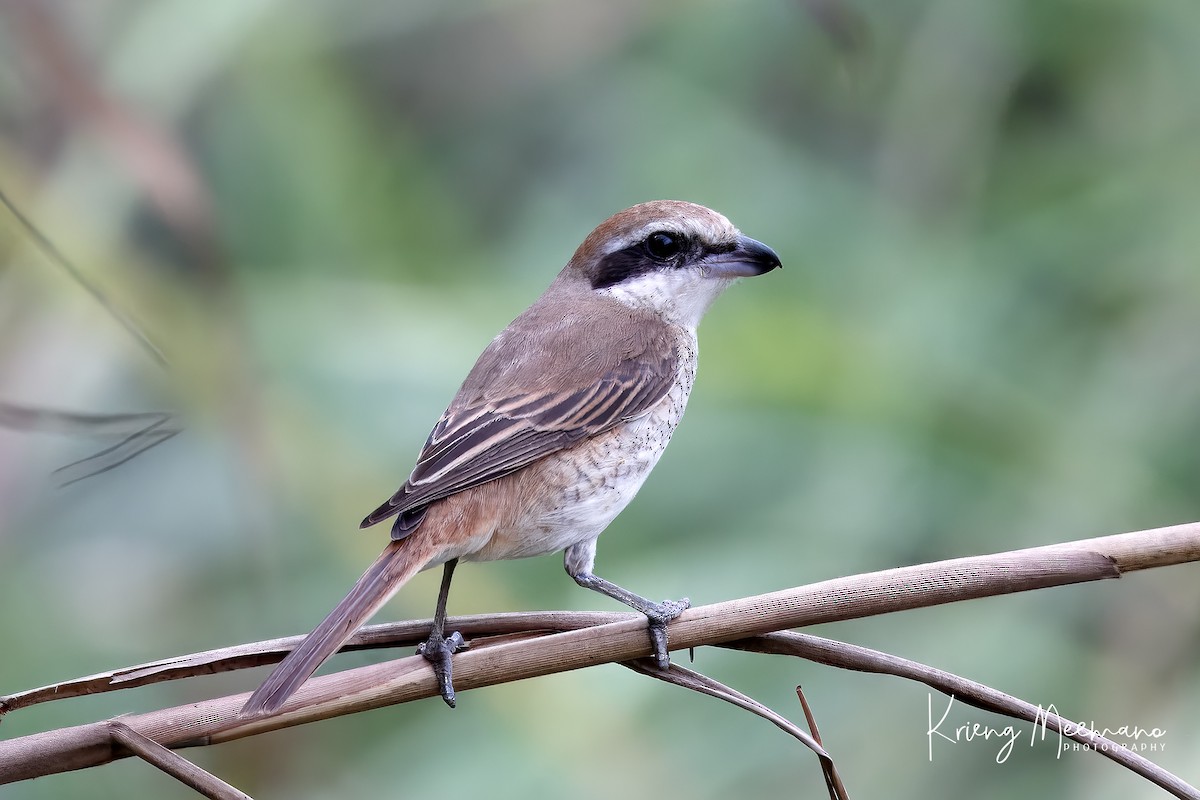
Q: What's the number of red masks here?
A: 0